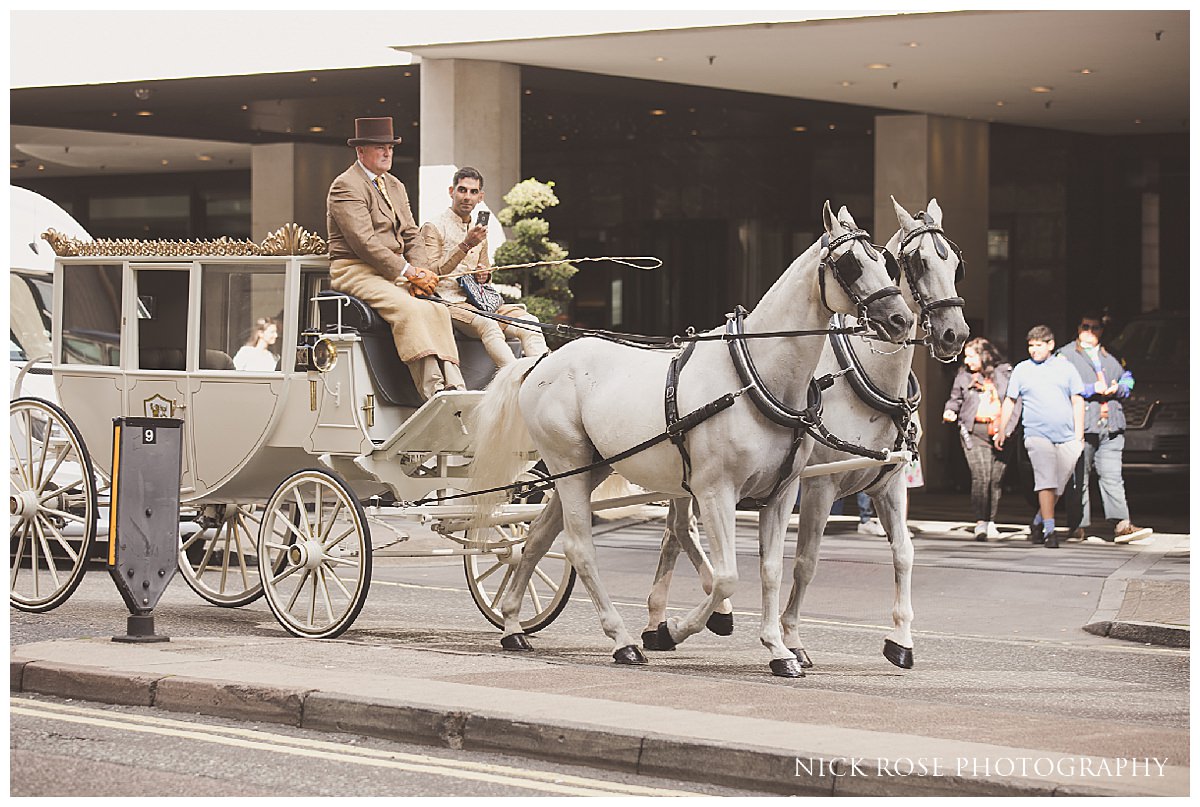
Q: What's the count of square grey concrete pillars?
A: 3